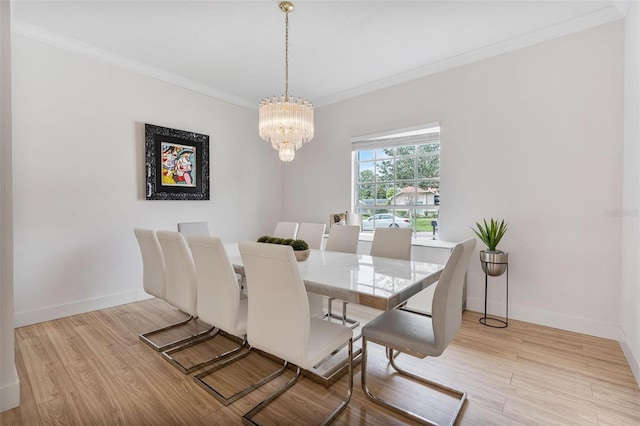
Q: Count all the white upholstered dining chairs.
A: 10